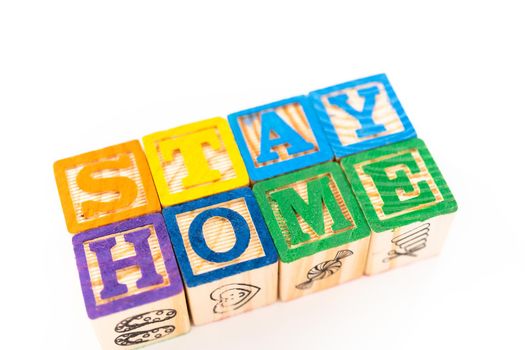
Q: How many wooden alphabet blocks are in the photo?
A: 8